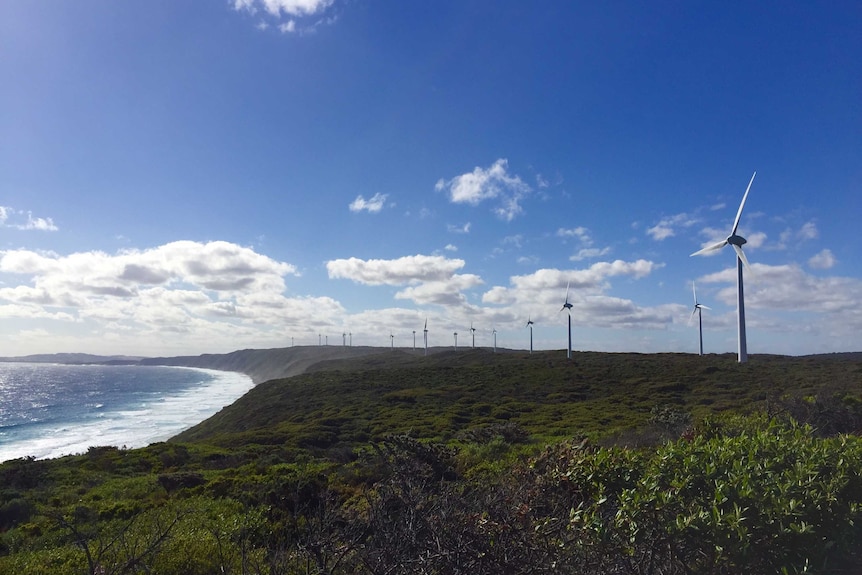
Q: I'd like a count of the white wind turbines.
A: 15